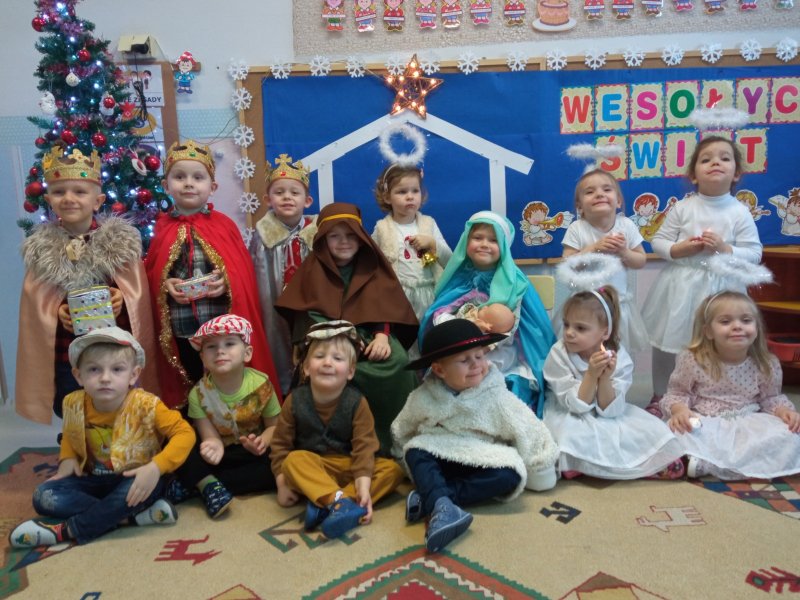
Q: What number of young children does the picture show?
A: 14